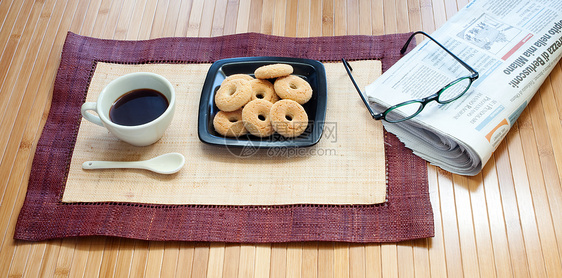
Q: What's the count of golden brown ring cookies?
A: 8